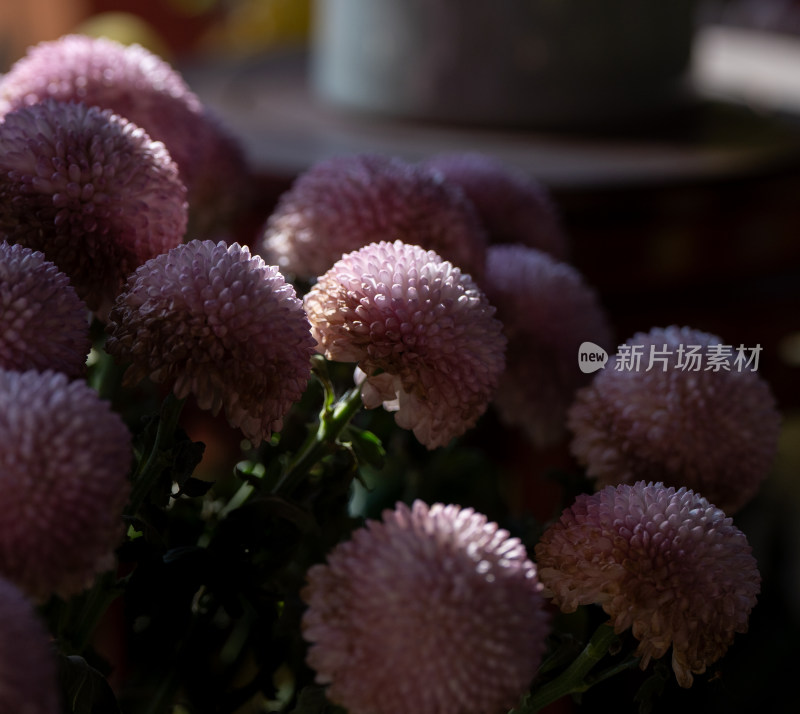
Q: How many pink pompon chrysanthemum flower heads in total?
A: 14